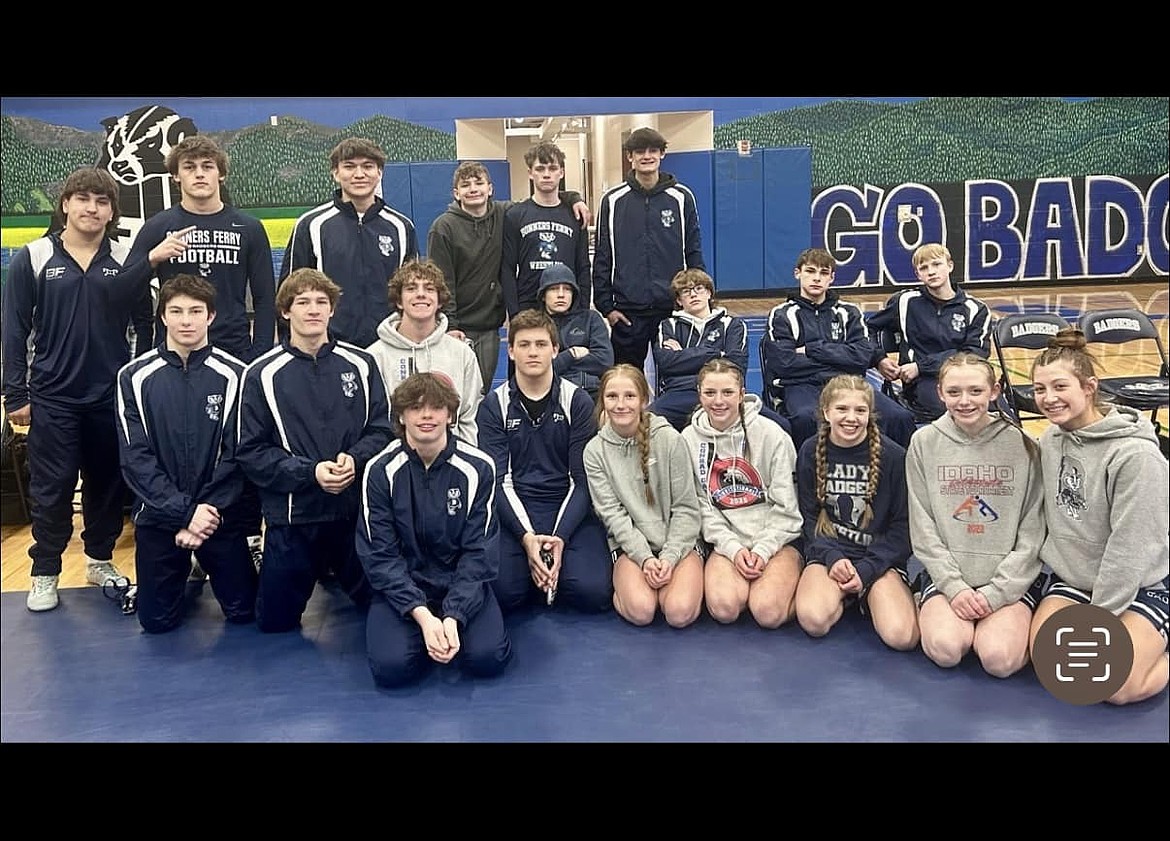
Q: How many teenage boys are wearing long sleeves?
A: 15